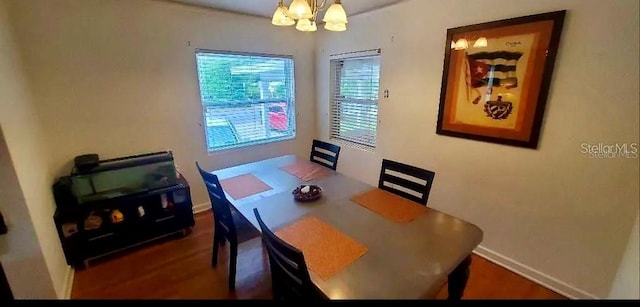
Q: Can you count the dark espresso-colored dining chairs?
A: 4